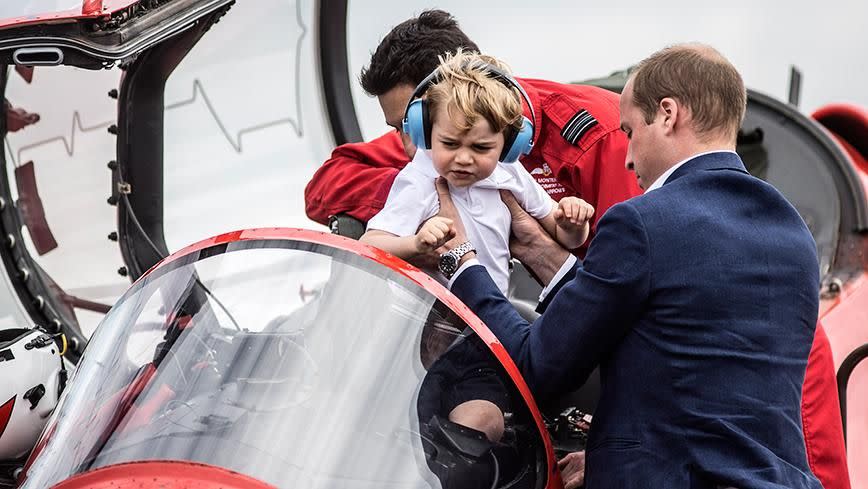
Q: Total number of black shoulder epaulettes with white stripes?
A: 1